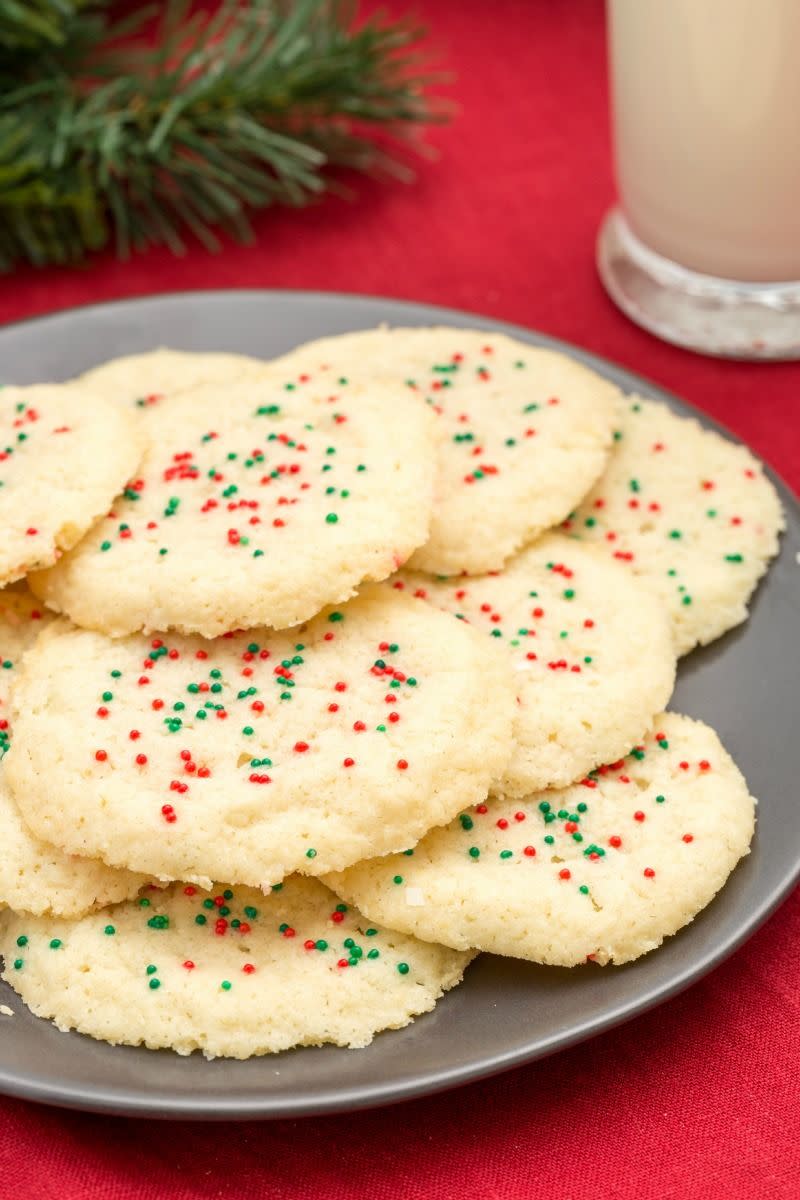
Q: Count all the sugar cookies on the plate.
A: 10